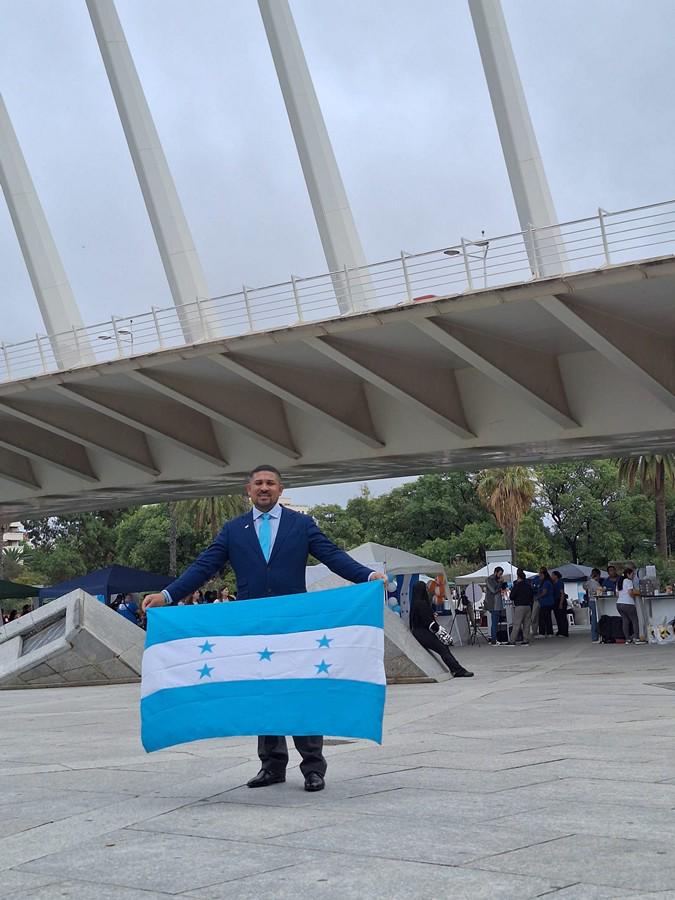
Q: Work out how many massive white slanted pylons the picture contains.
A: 4